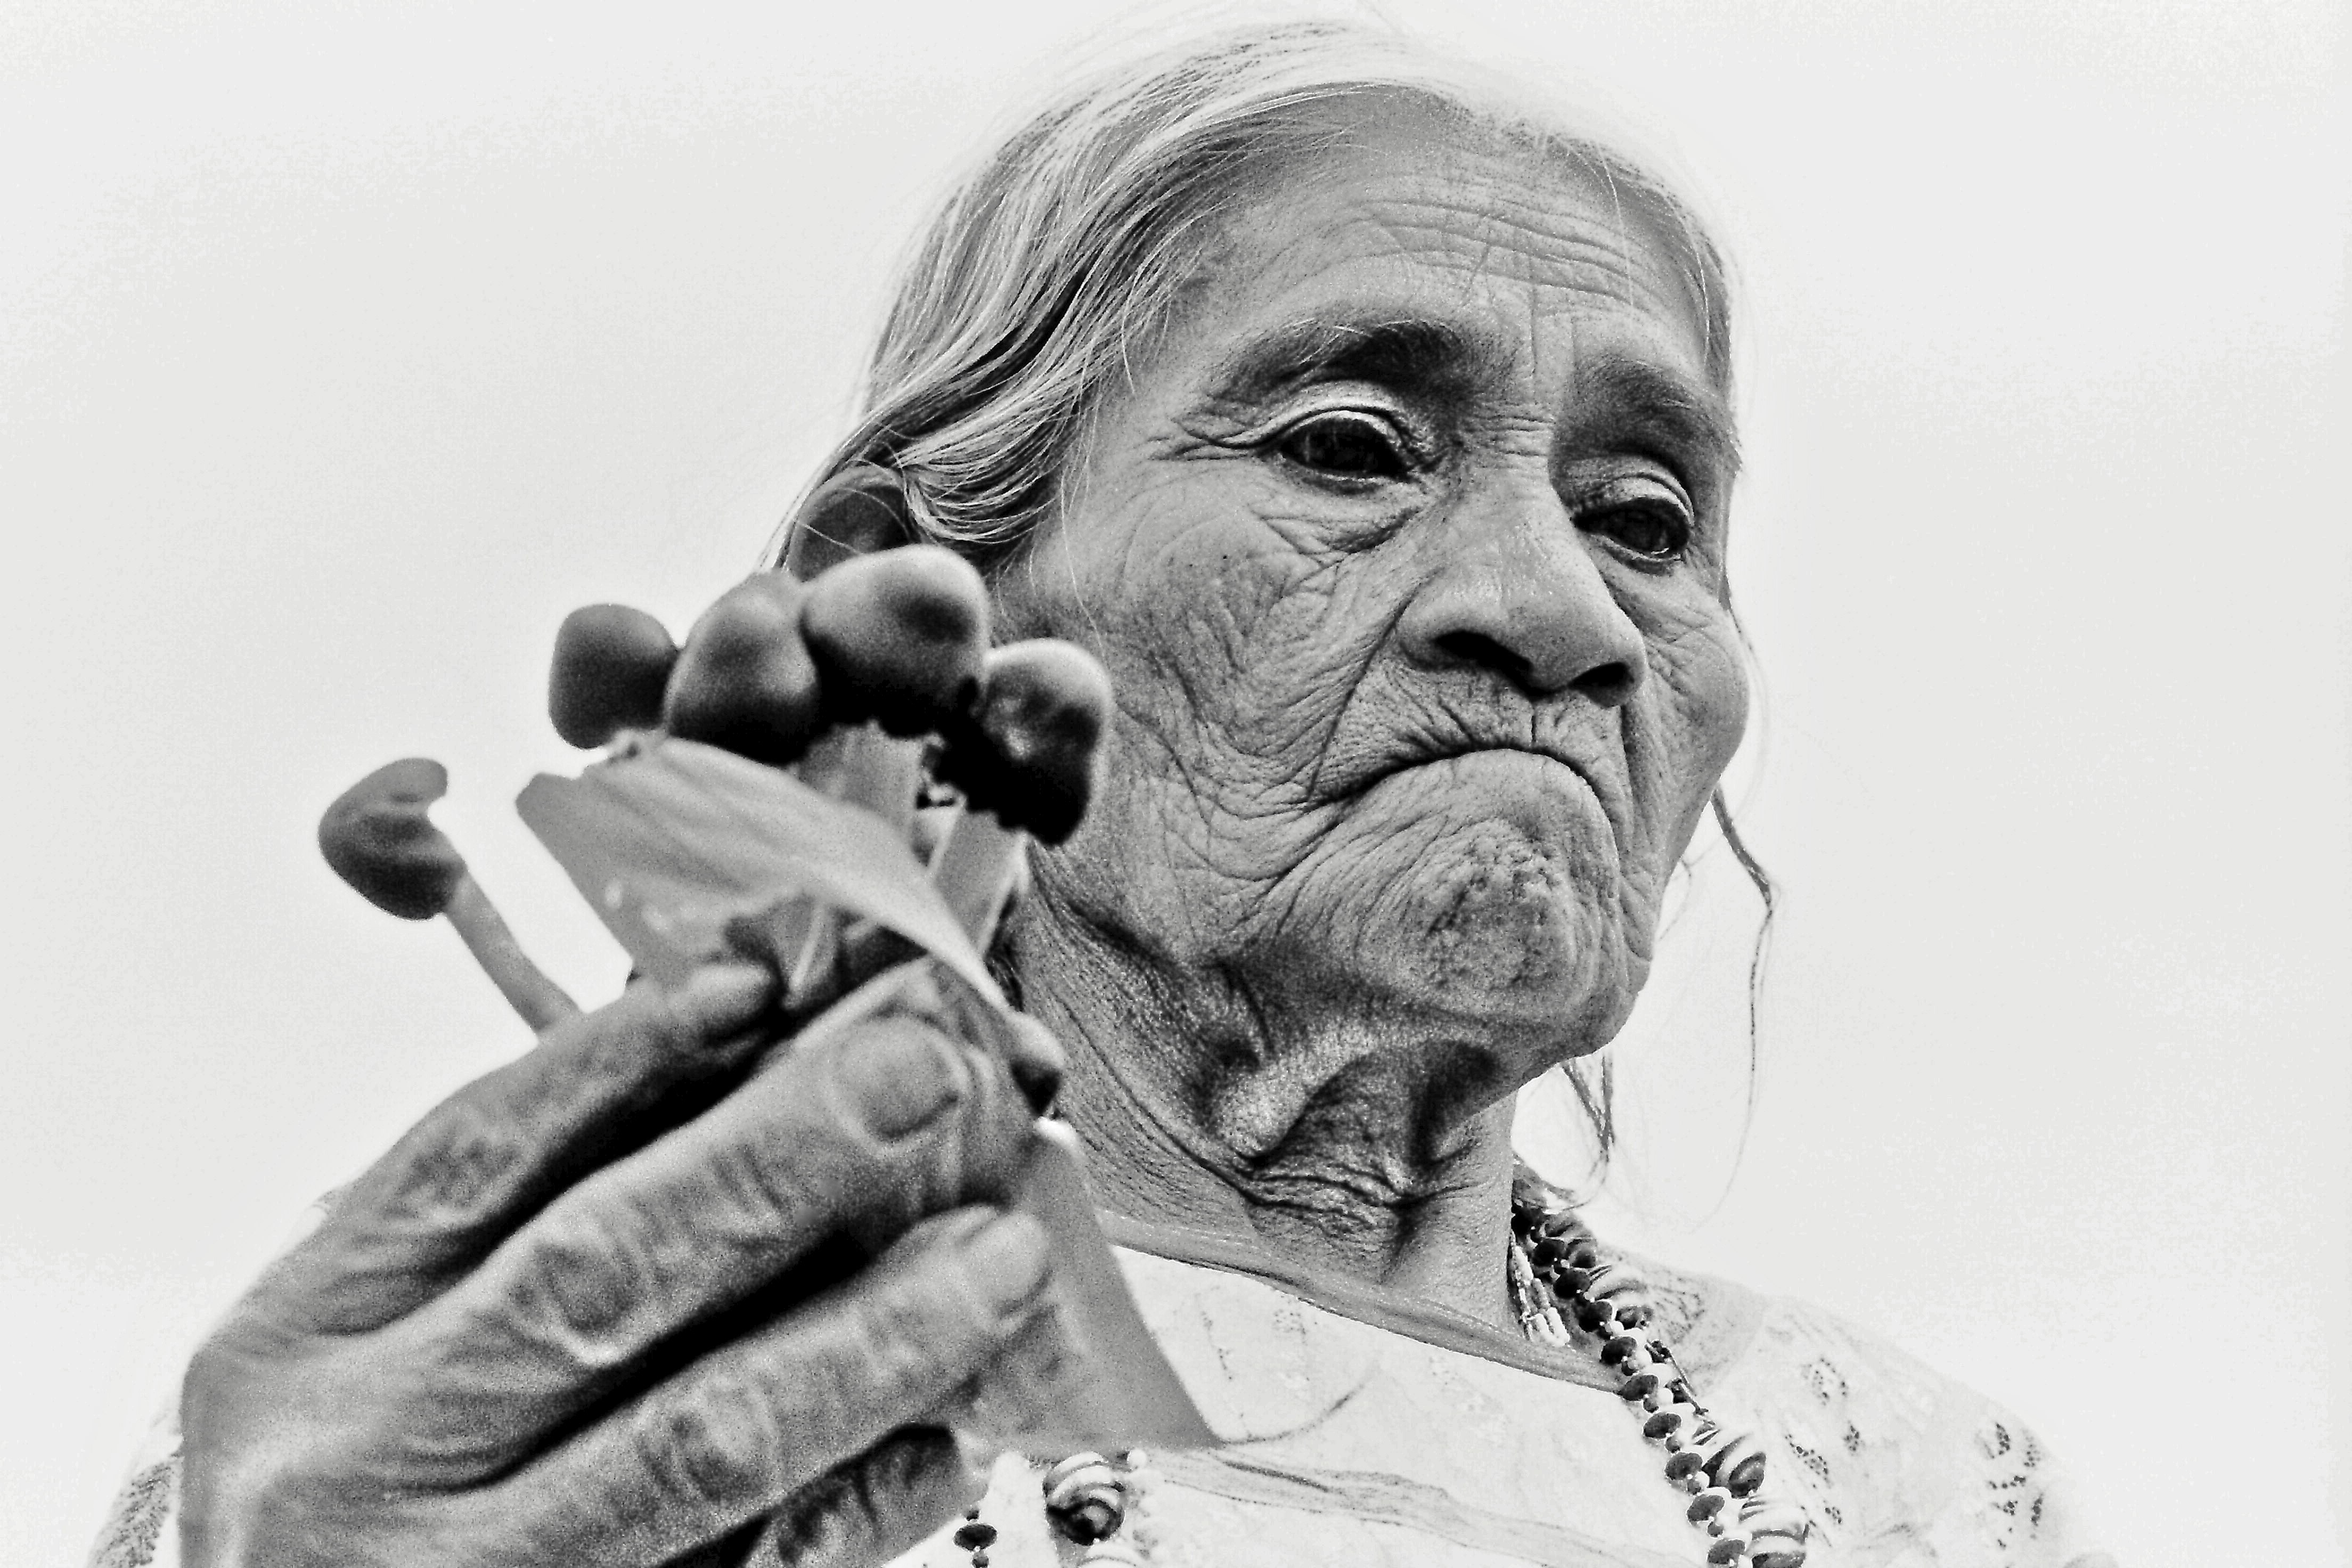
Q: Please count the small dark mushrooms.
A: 5